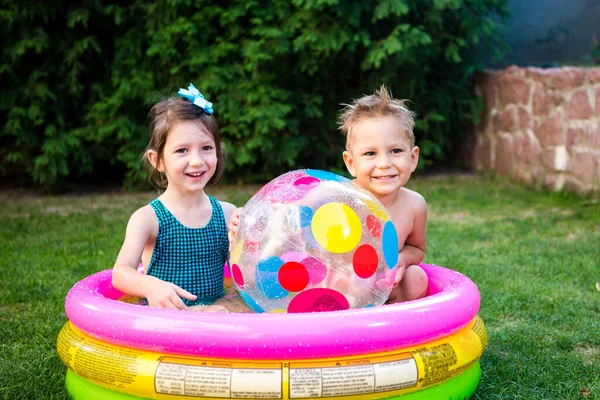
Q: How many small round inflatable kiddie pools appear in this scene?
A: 1